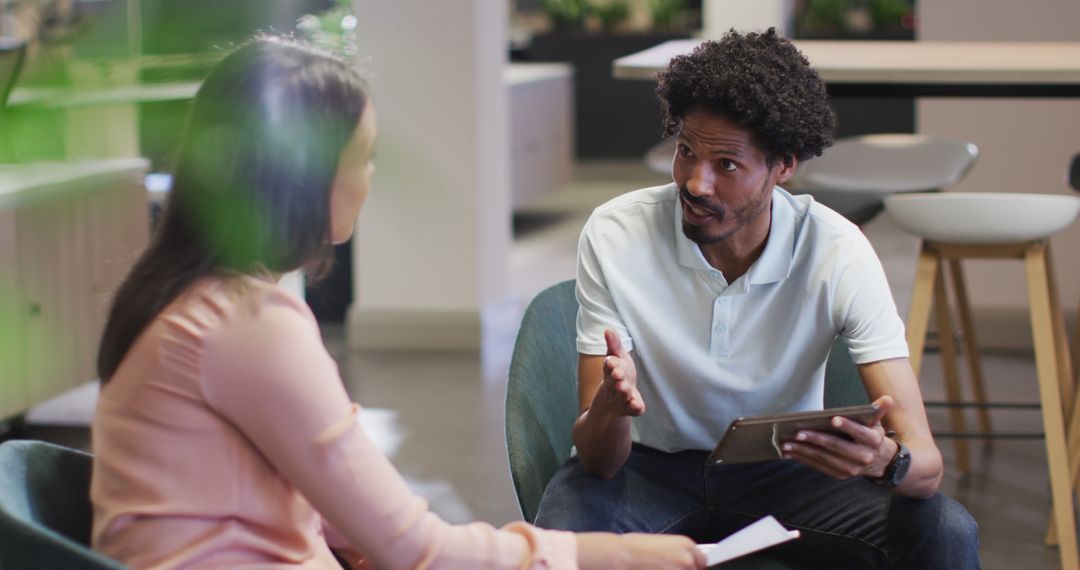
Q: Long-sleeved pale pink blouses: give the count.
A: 1